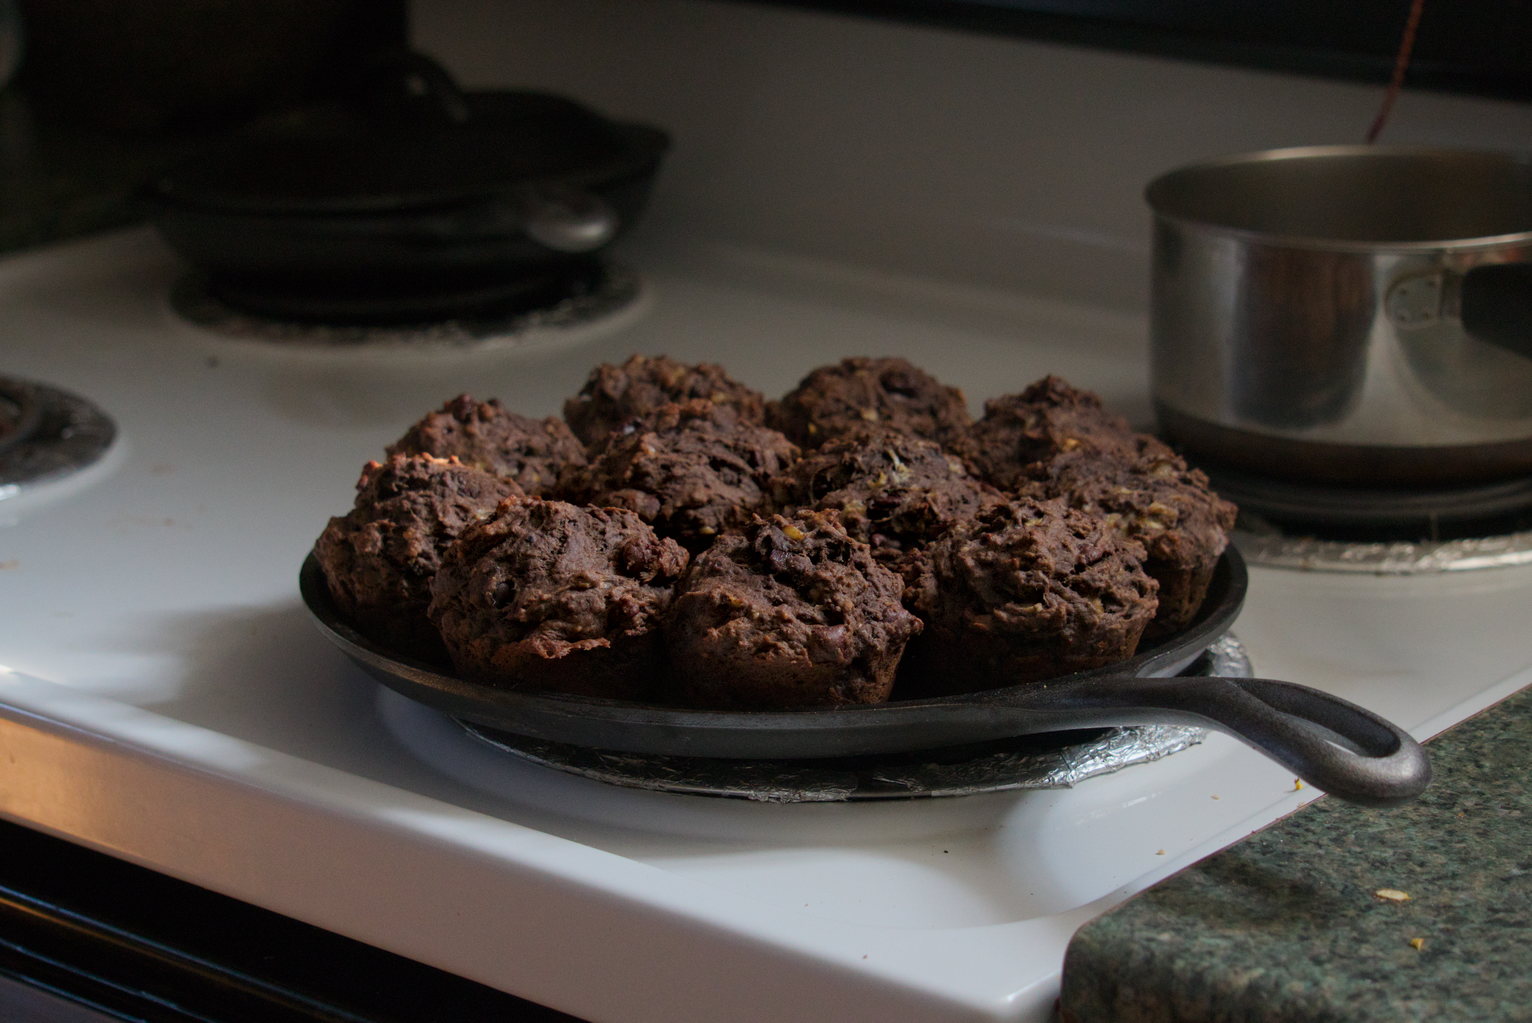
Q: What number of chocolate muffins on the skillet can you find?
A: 11